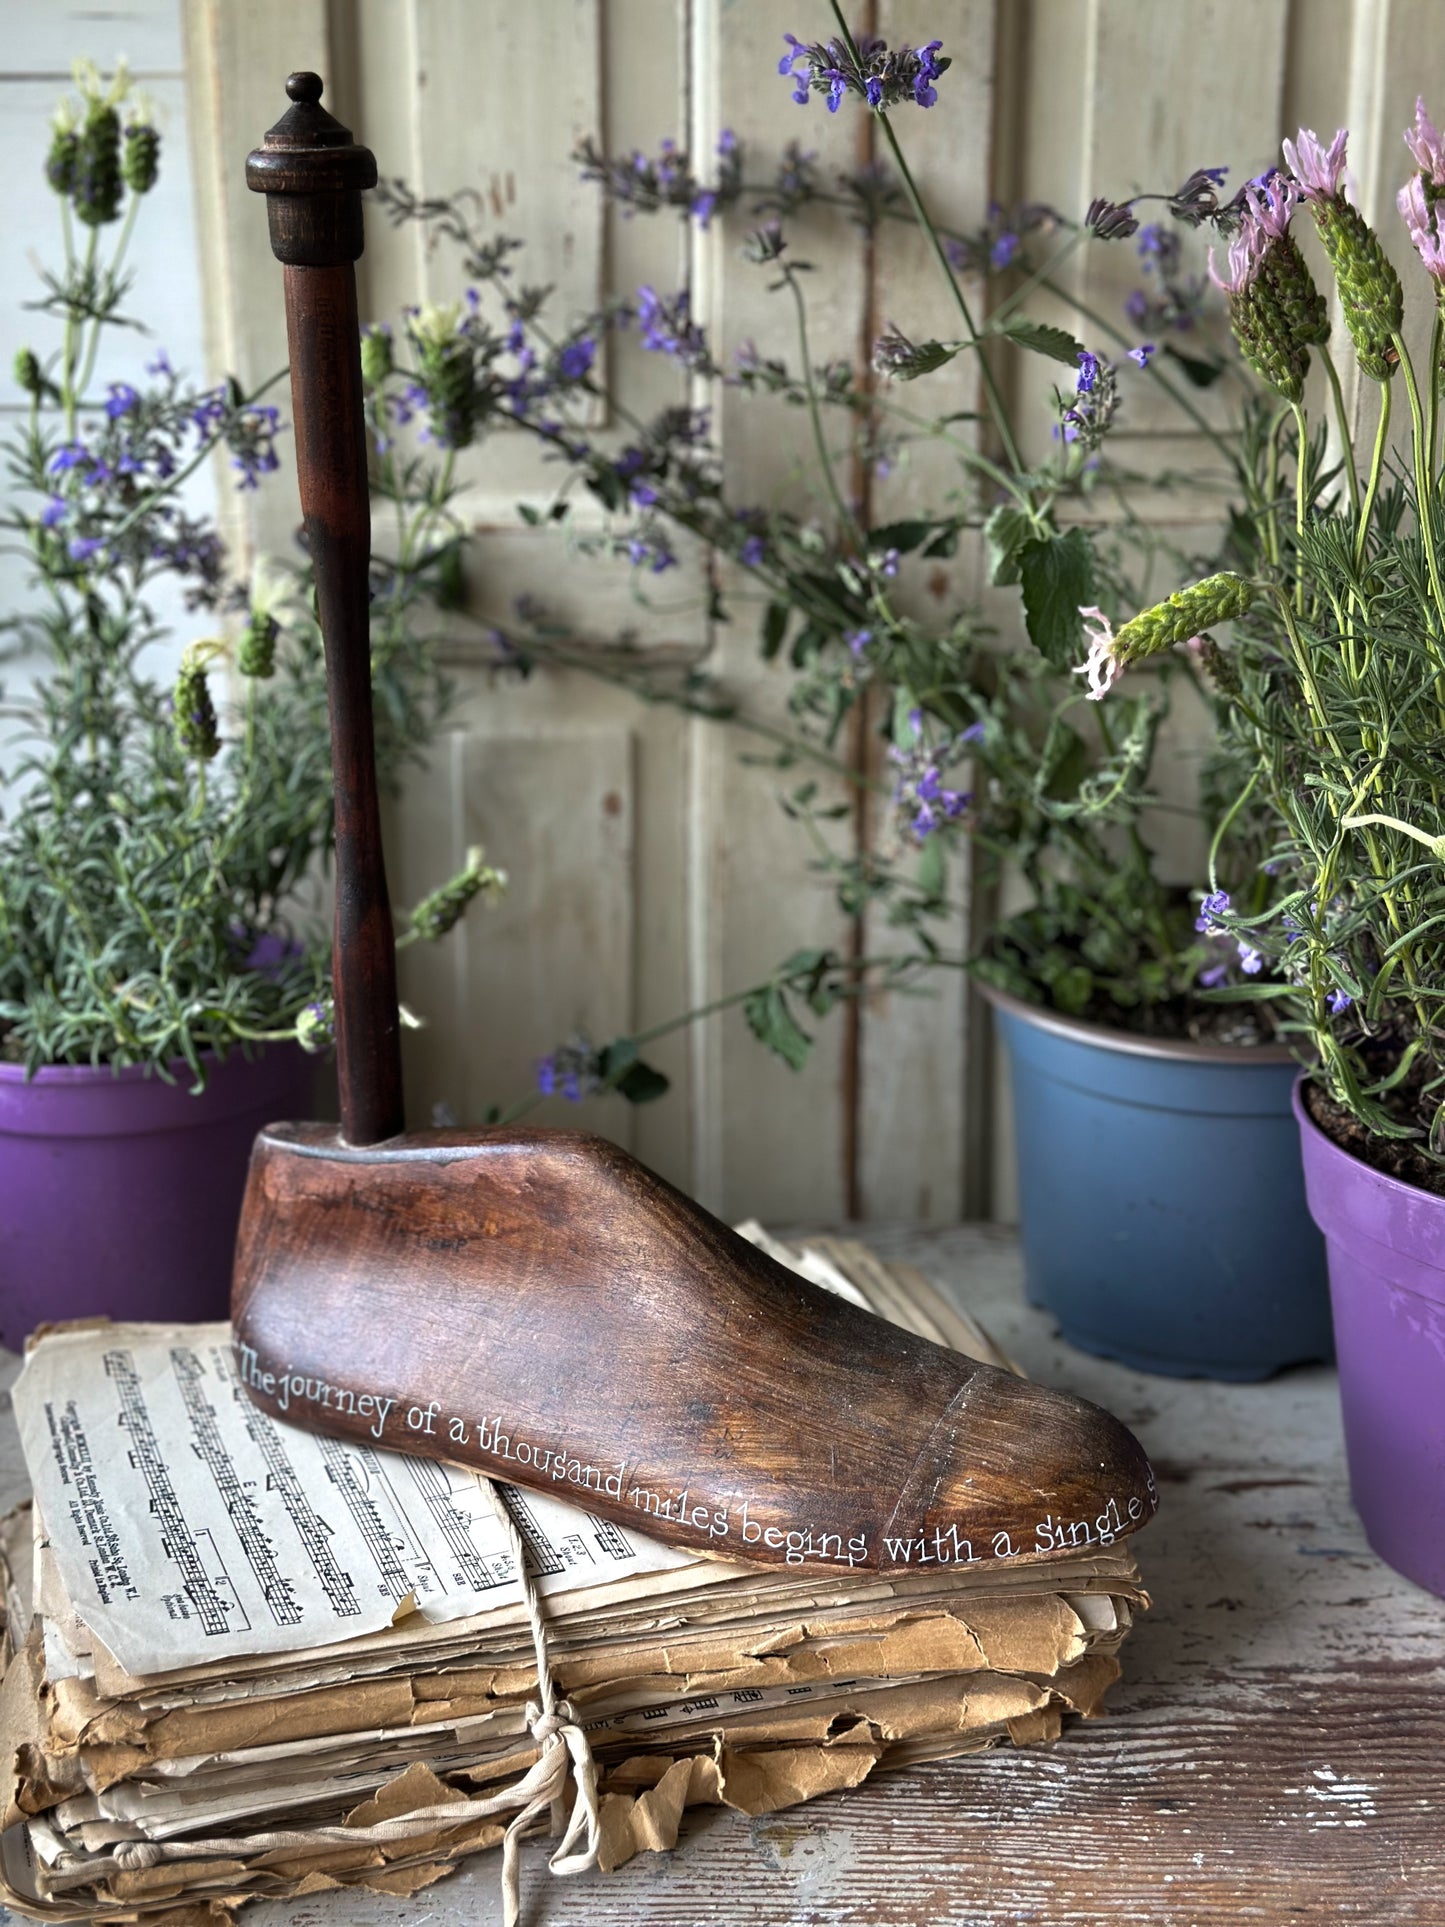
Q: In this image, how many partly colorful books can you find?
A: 0